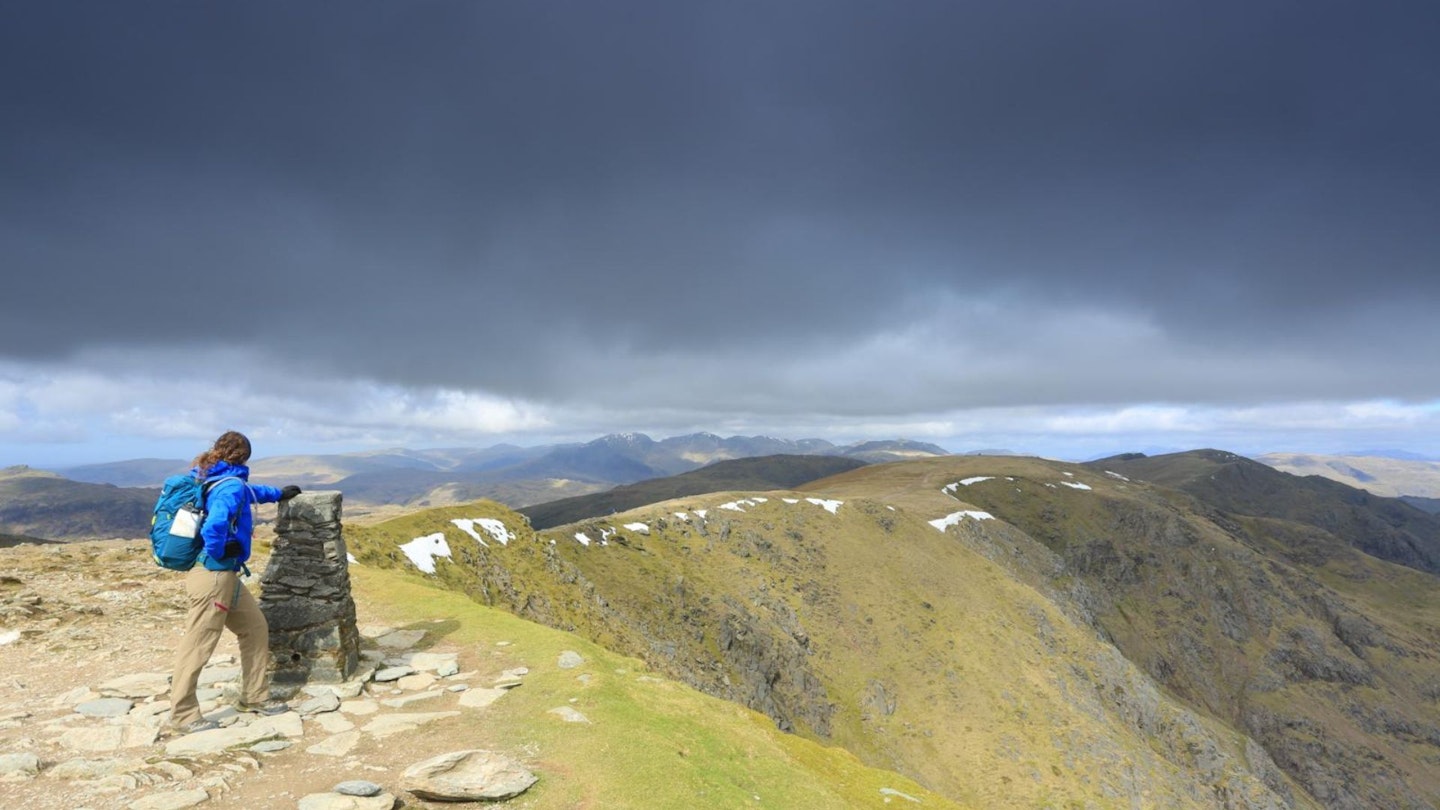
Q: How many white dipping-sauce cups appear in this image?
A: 0